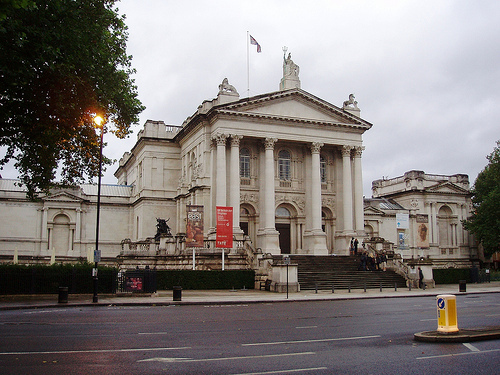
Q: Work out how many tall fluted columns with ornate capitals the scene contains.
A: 6